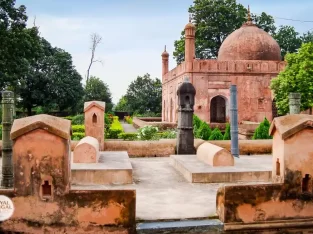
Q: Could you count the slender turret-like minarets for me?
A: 2